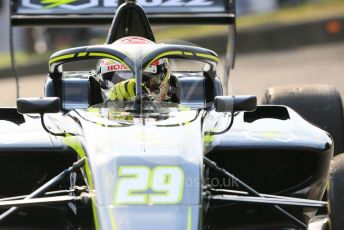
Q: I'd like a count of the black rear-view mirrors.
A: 2